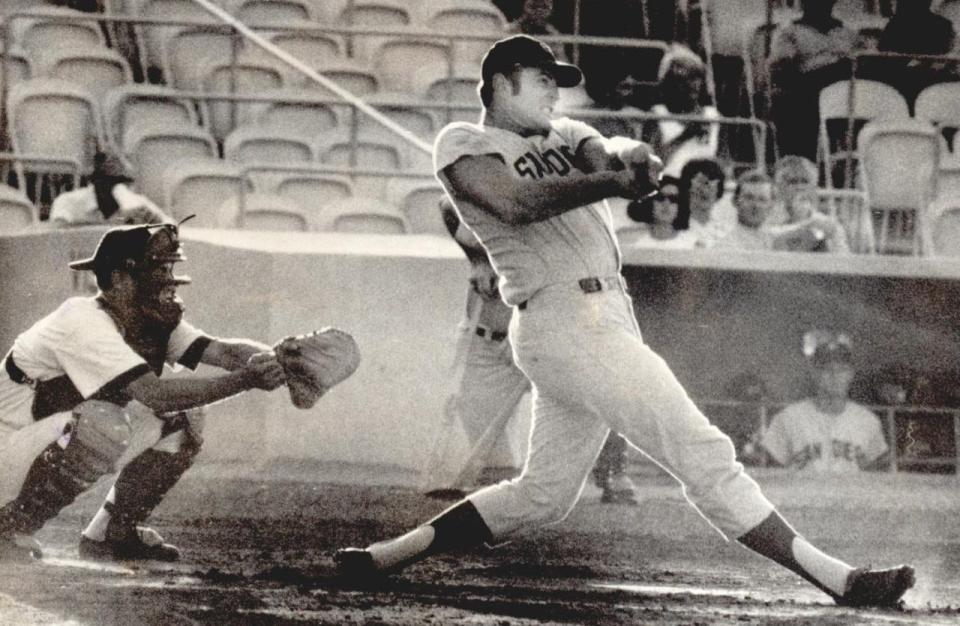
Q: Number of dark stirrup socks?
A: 2